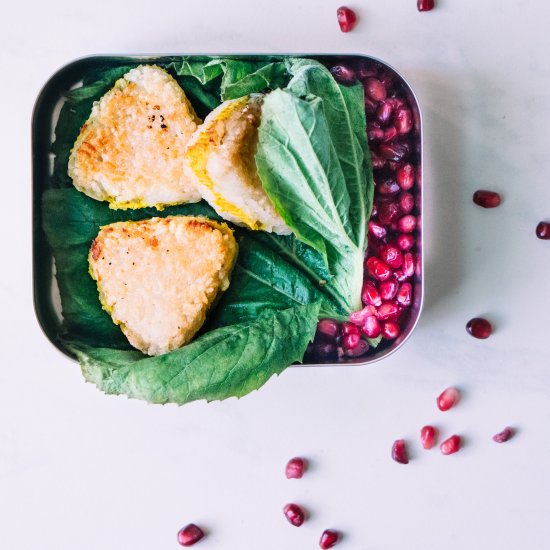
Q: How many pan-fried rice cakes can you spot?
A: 3